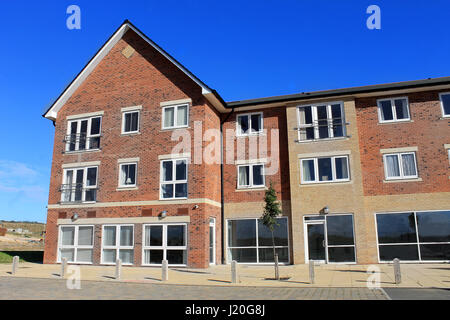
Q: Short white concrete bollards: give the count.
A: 7